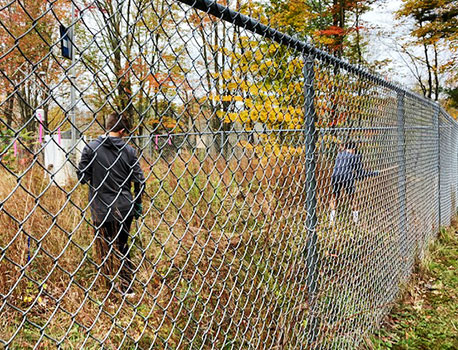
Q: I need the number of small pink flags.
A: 5